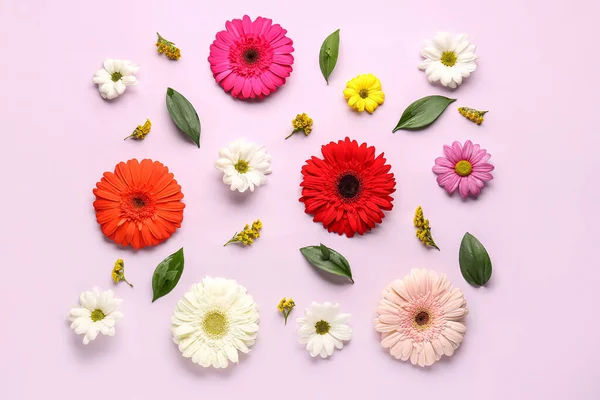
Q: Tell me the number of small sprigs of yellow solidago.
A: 8